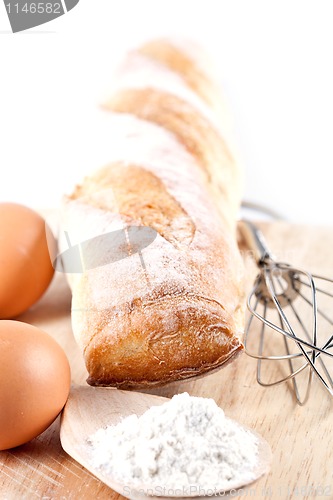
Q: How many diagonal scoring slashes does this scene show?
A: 3